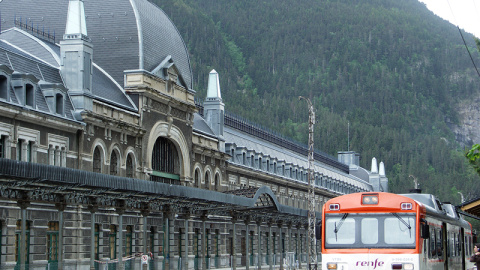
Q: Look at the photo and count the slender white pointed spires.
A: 4